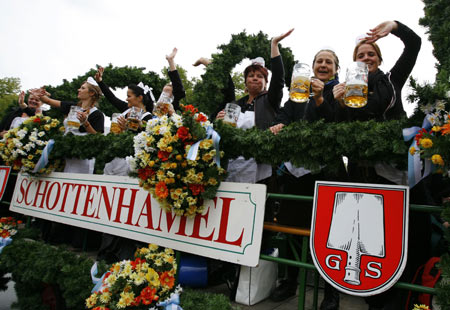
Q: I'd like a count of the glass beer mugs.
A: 7